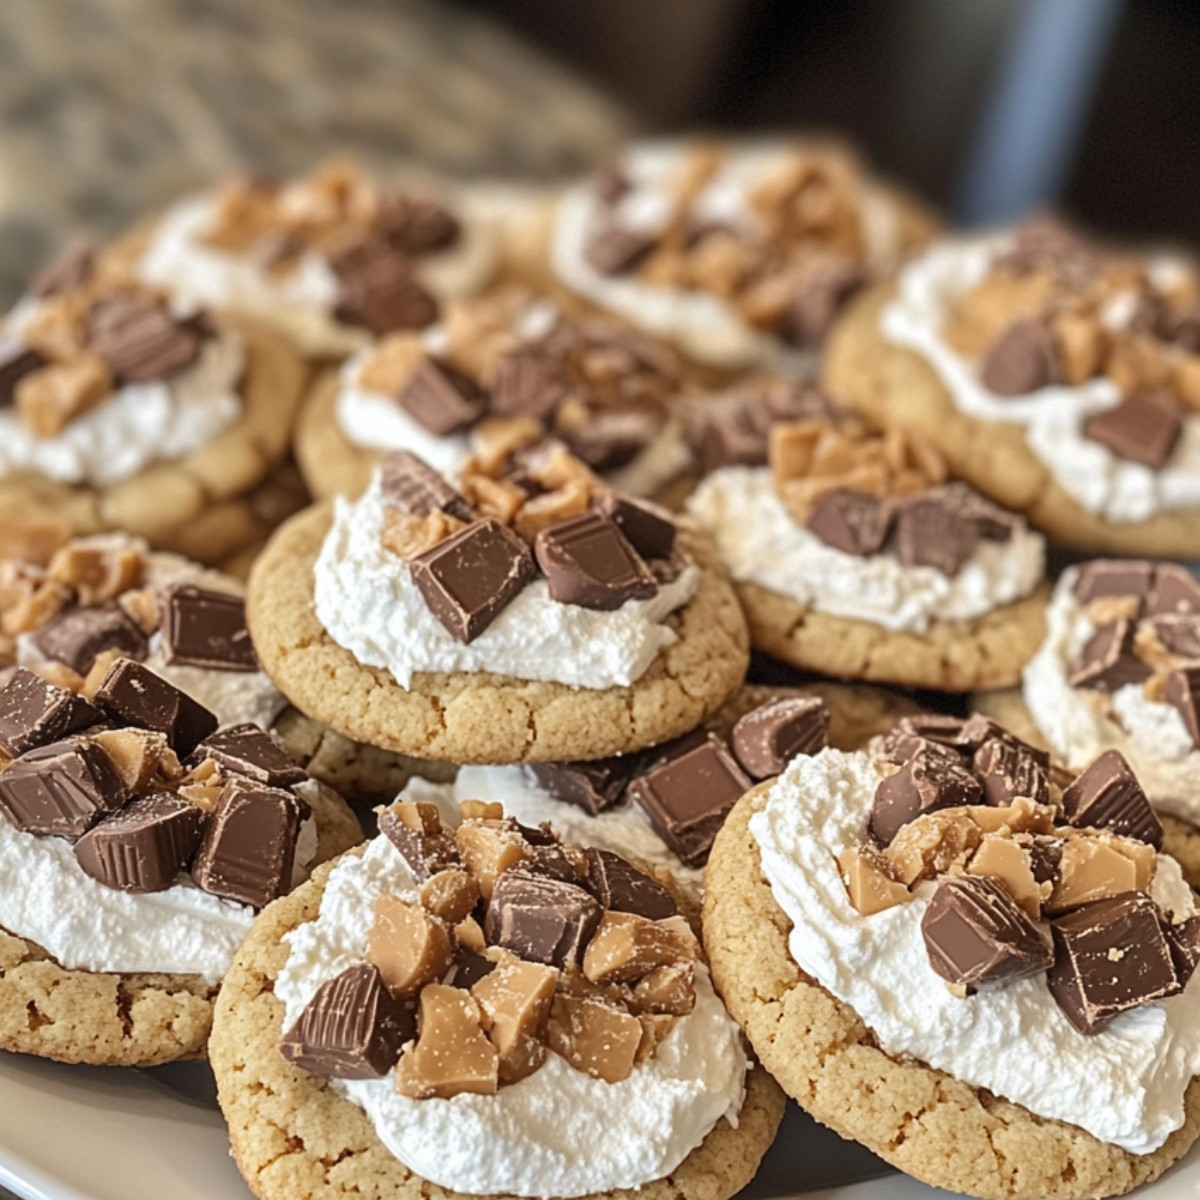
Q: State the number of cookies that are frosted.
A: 13